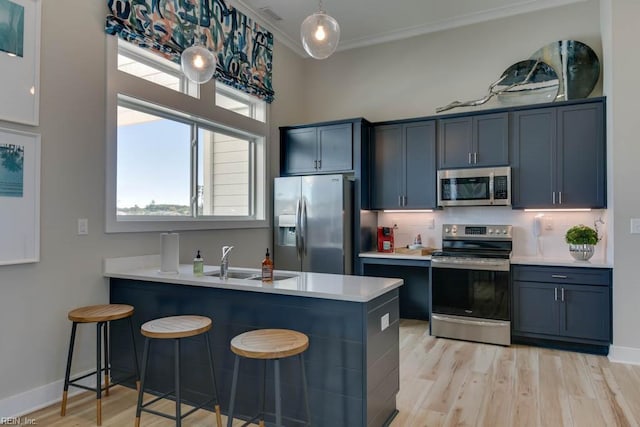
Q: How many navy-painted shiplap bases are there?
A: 1